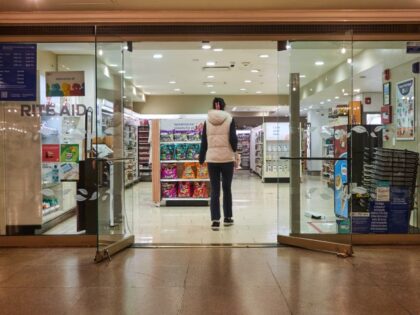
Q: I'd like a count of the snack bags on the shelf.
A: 12